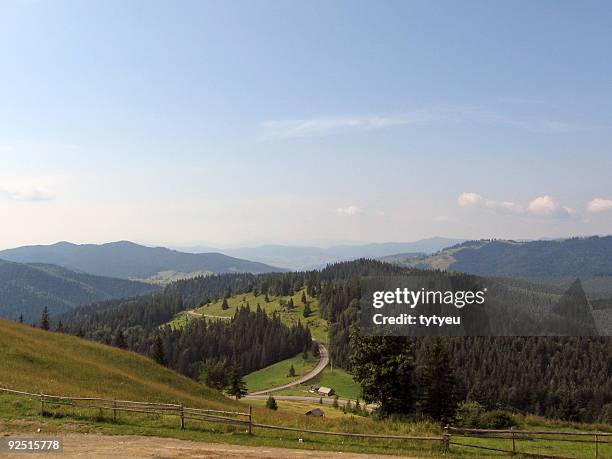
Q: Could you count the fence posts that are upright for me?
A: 7